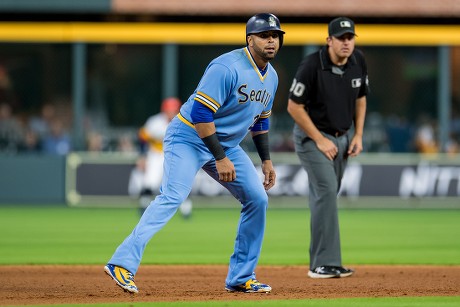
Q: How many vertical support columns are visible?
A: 4